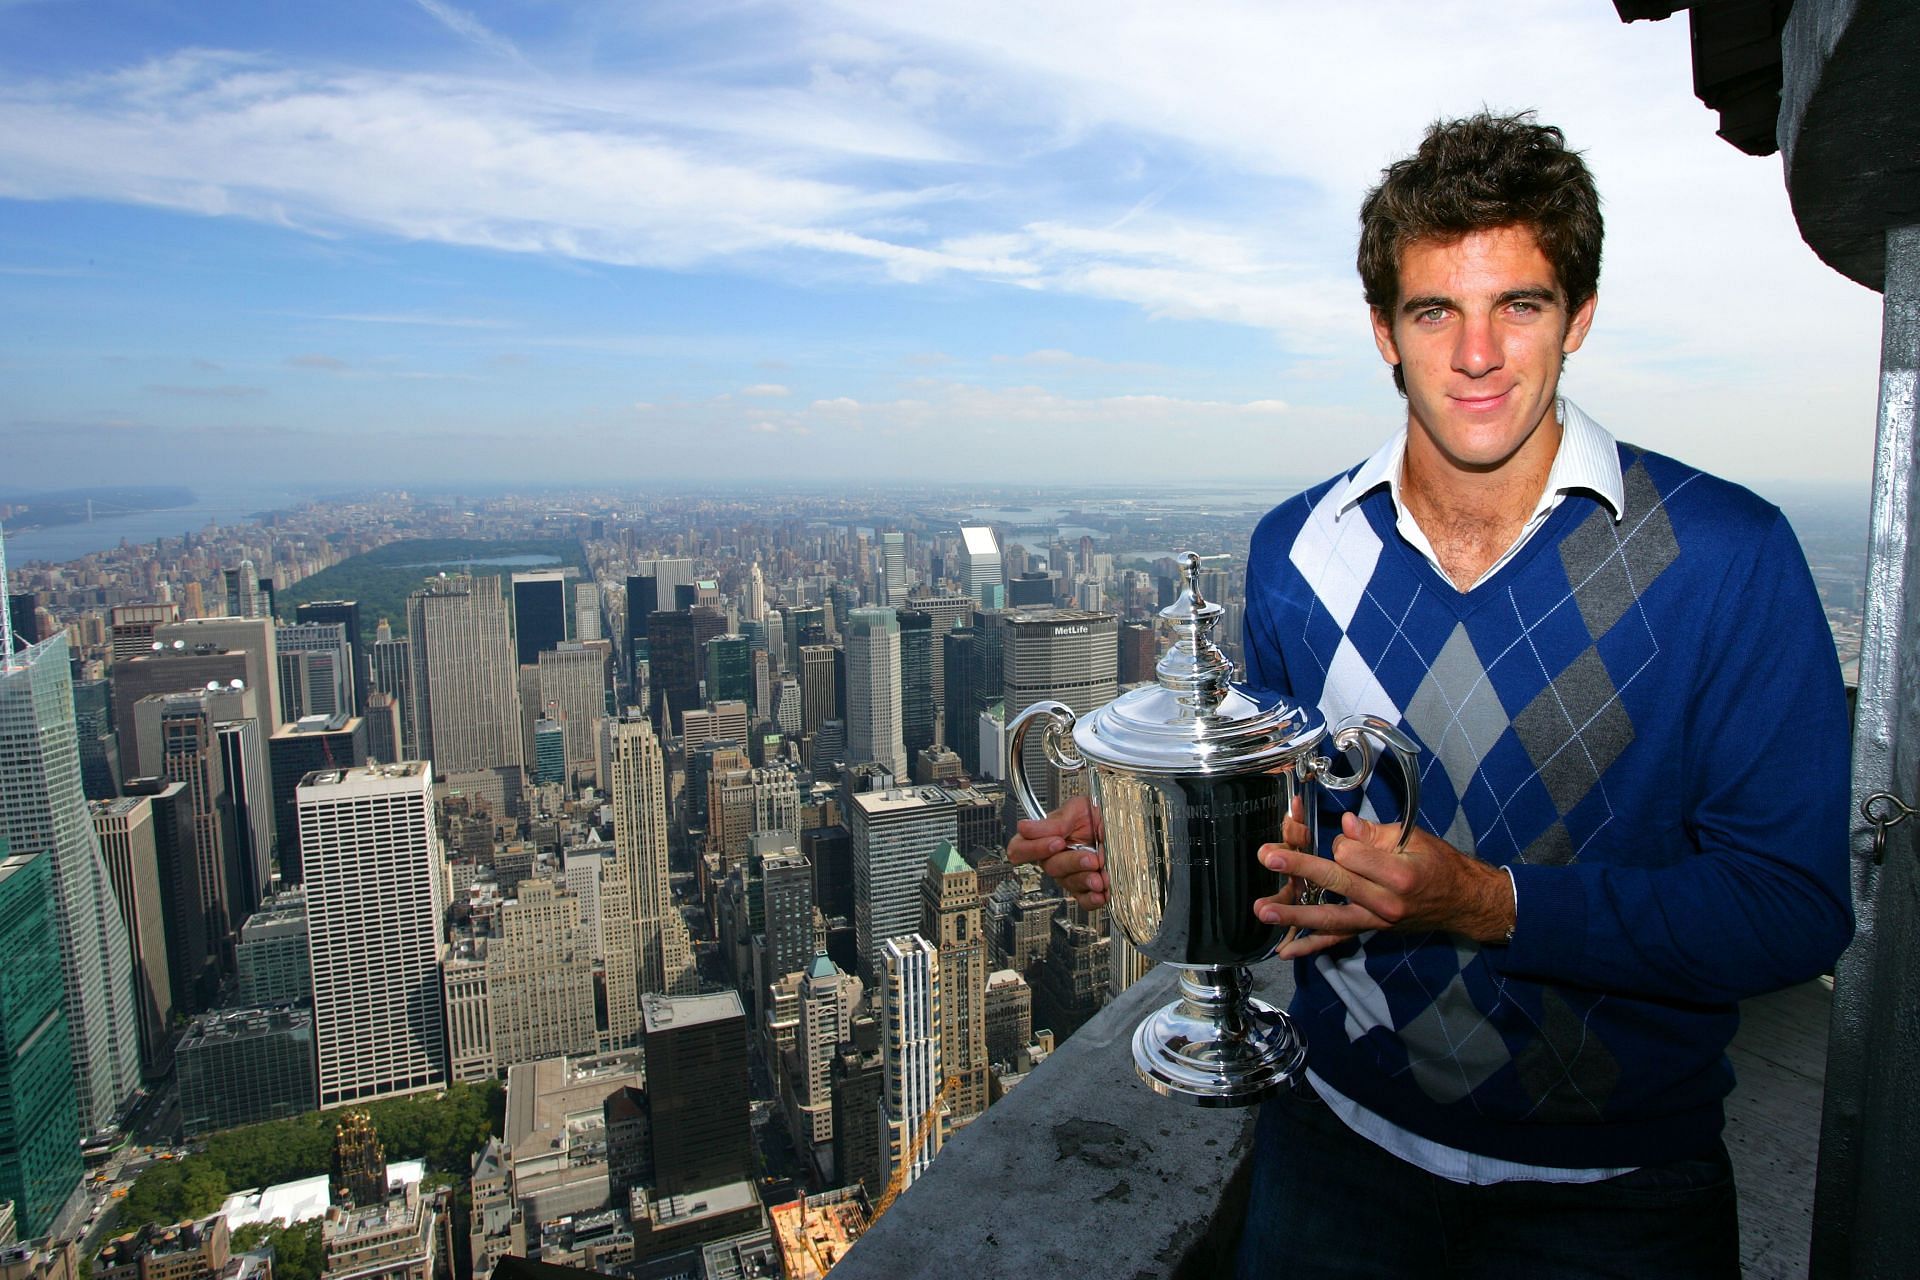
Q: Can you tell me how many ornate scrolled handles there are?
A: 2